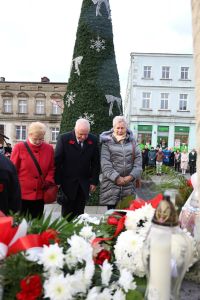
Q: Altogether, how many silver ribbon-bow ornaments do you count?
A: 3